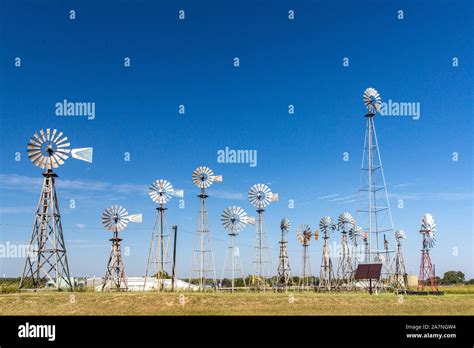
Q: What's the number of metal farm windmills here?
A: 14